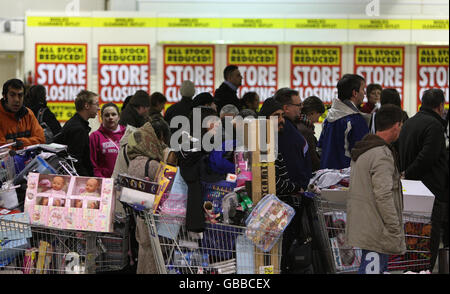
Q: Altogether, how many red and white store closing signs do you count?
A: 7